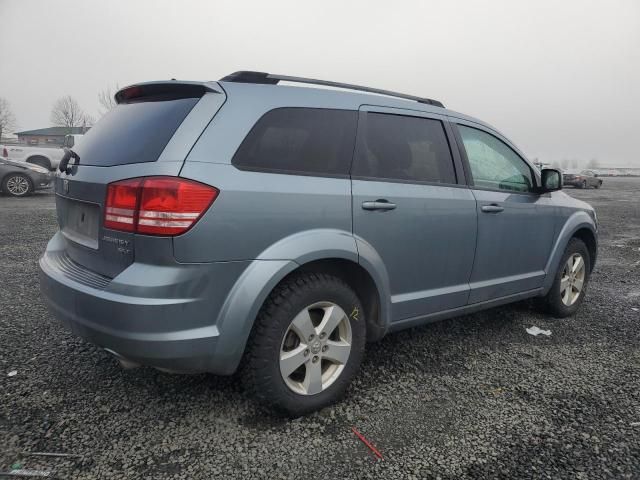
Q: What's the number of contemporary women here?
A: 0